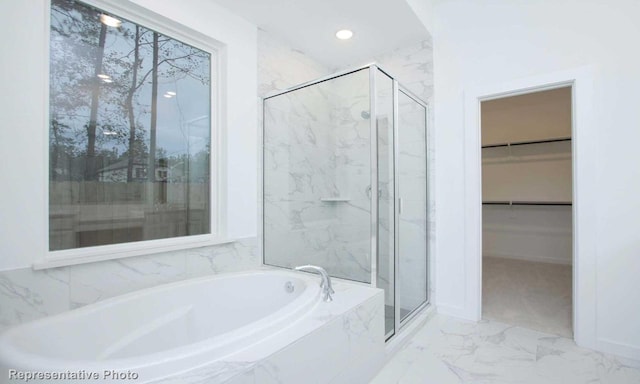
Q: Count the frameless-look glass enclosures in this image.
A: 1